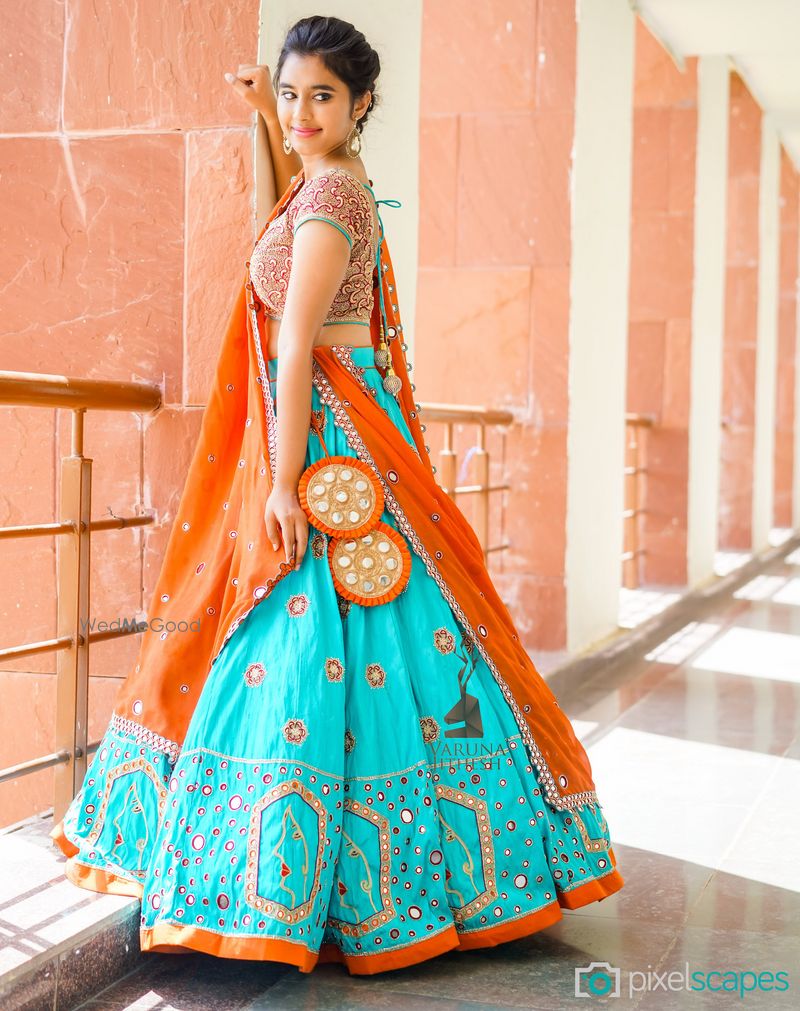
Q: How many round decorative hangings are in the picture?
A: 2